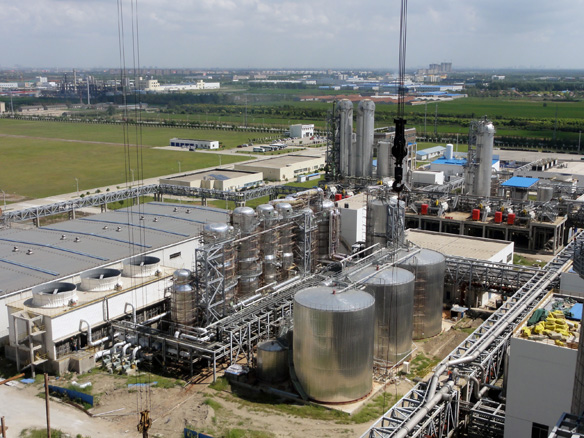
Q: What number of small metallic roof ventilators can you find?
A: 10